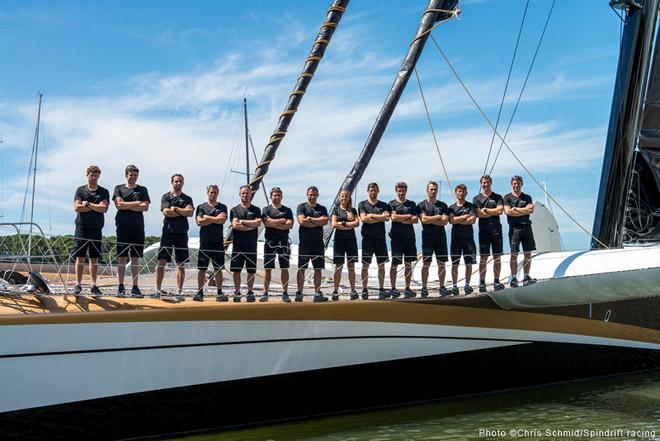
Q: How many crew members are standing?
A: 14